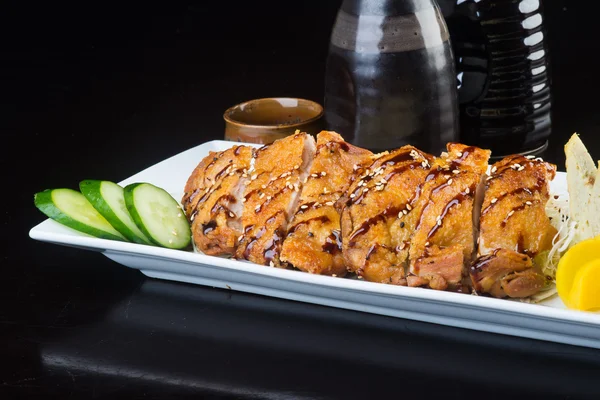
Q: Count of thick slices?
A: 6